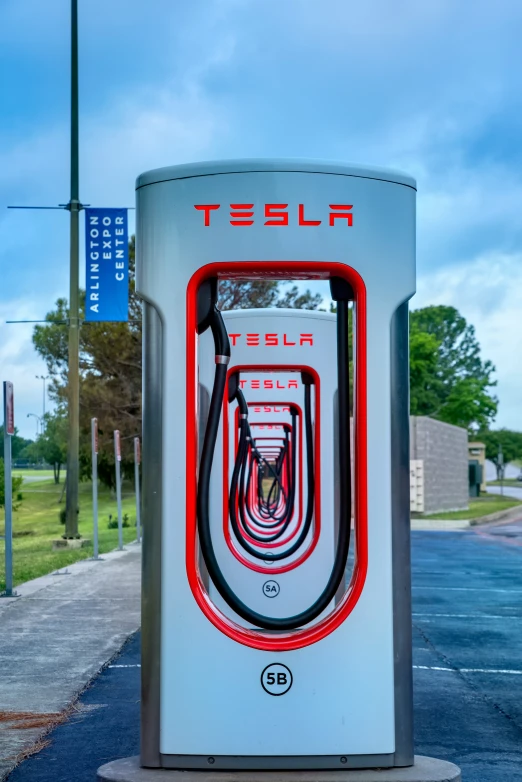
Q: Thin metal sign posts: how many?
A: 4